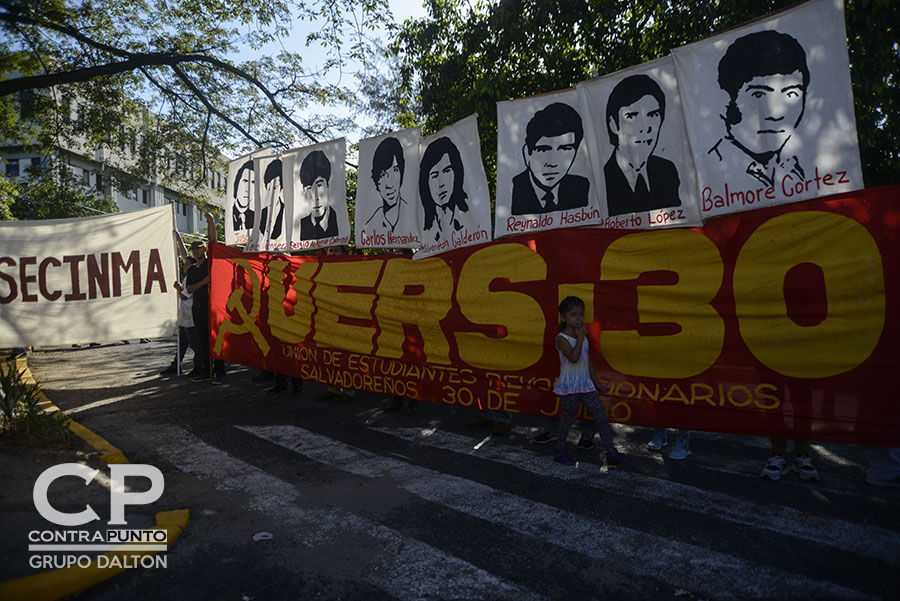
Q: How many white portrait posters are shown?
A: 8